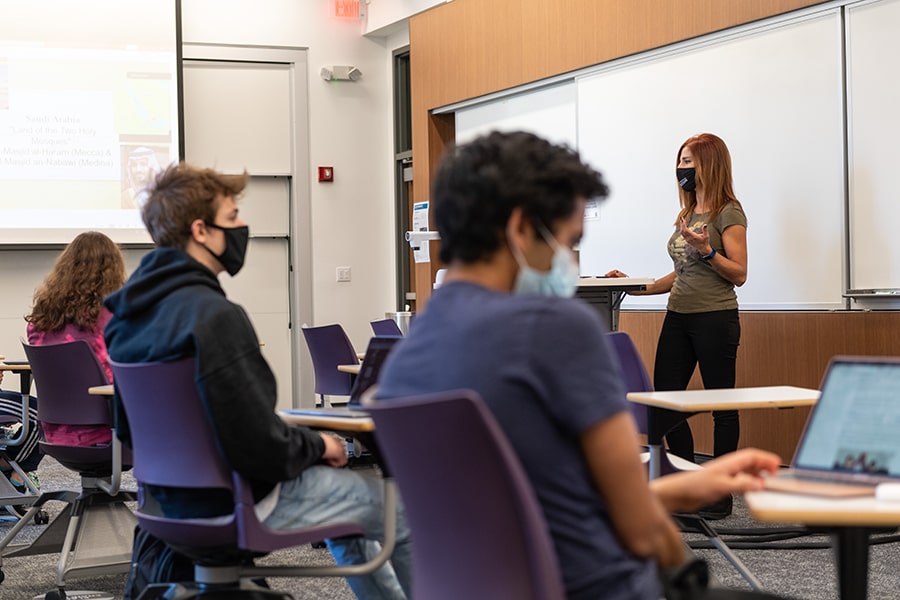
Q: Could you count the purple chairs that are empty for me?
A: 3